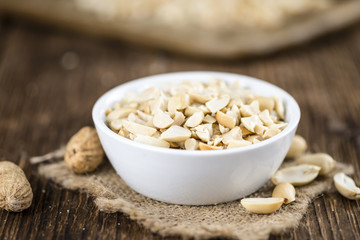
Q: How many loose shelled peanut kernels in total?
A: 6